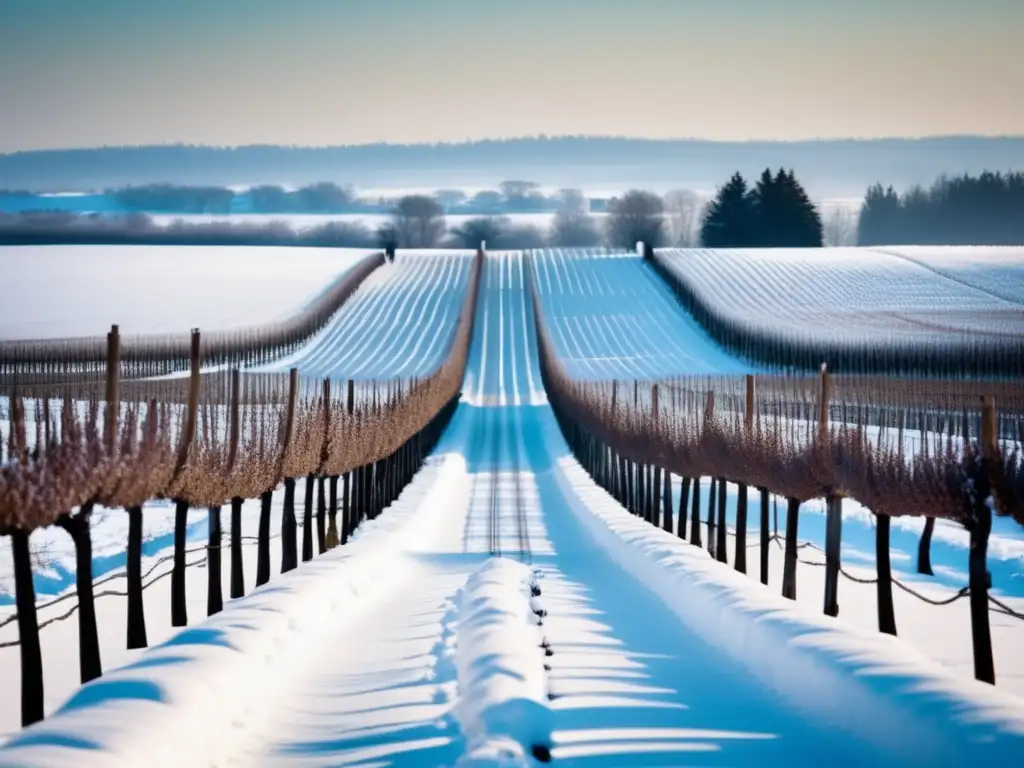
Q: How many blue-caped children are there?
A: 0